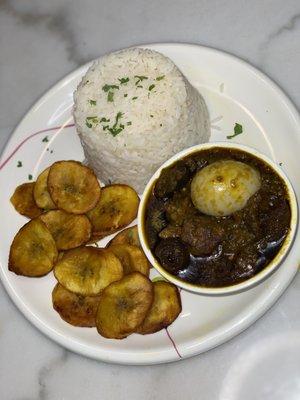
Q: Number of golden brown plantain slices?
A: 12